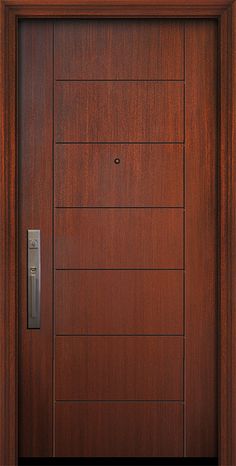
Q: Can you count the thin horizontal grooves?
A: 6